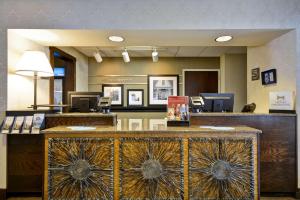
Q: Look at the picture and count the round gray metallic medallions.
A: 3